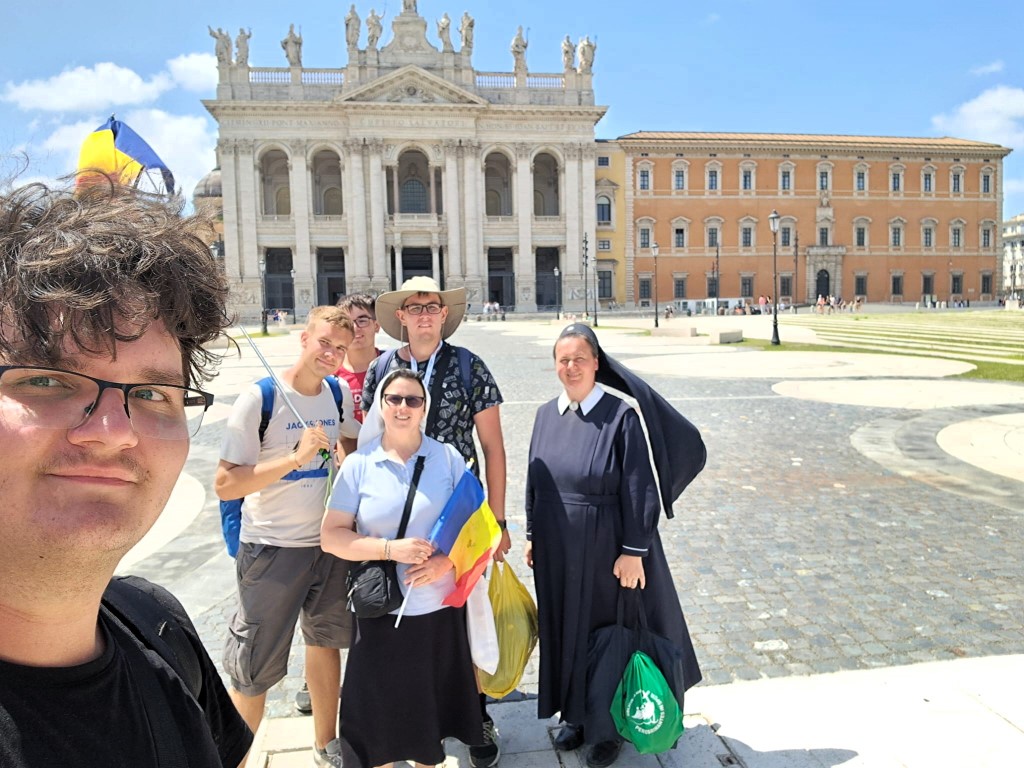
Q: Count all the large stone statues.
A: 11